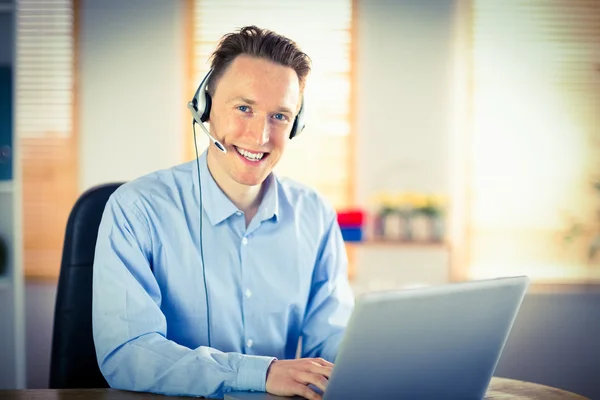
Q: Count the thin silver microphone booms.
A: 1